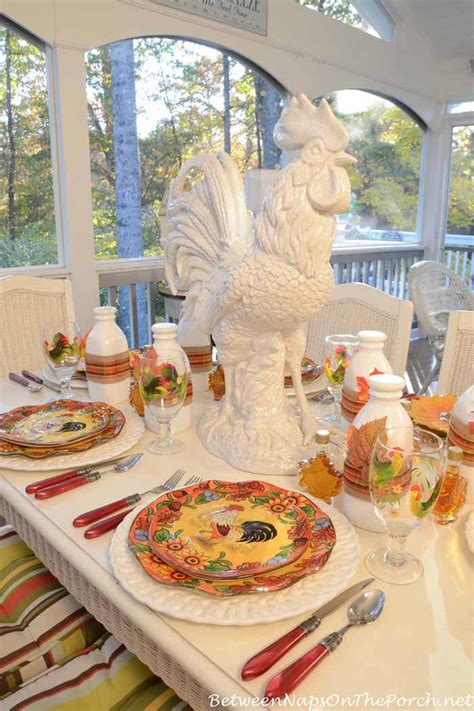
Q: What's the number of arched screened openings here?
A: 3